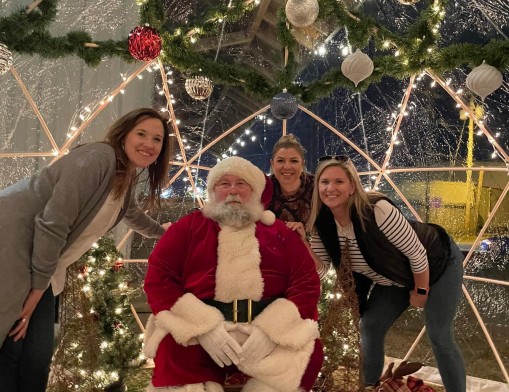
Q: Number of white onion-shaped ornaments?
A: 2